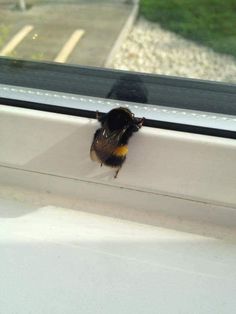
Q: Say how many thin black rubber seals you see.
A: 1